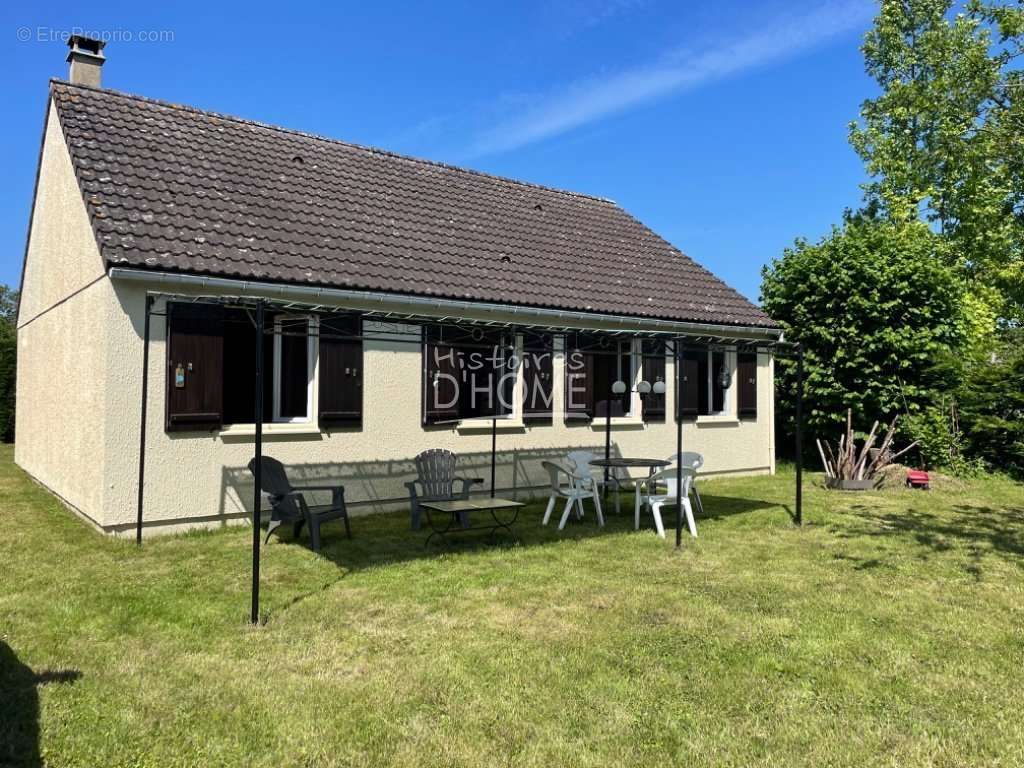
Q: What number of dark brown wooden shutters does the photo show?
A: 8